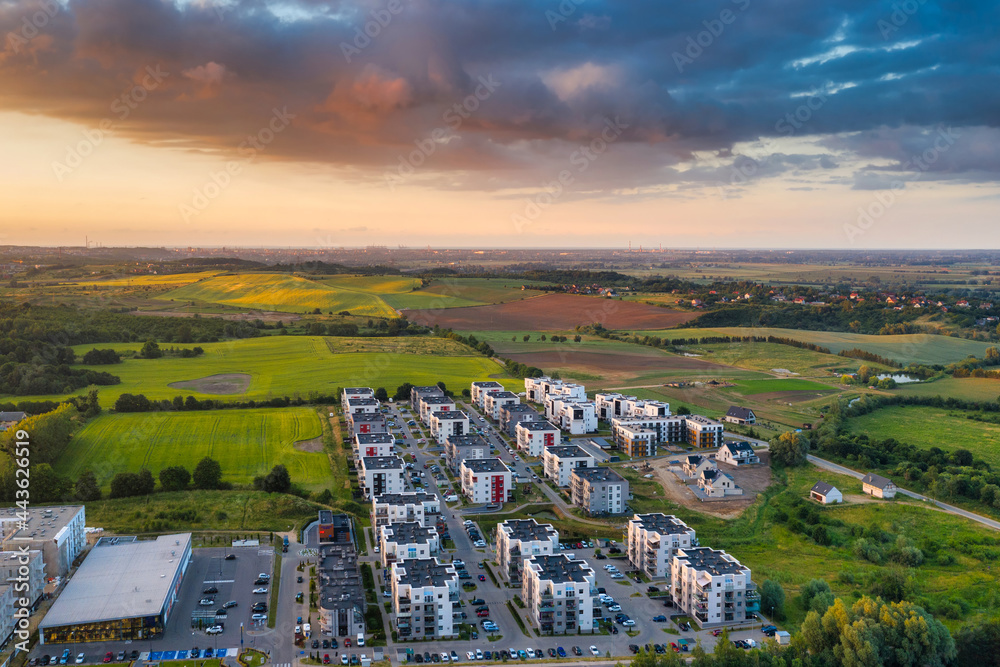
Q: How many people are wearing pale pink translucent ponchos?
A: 0